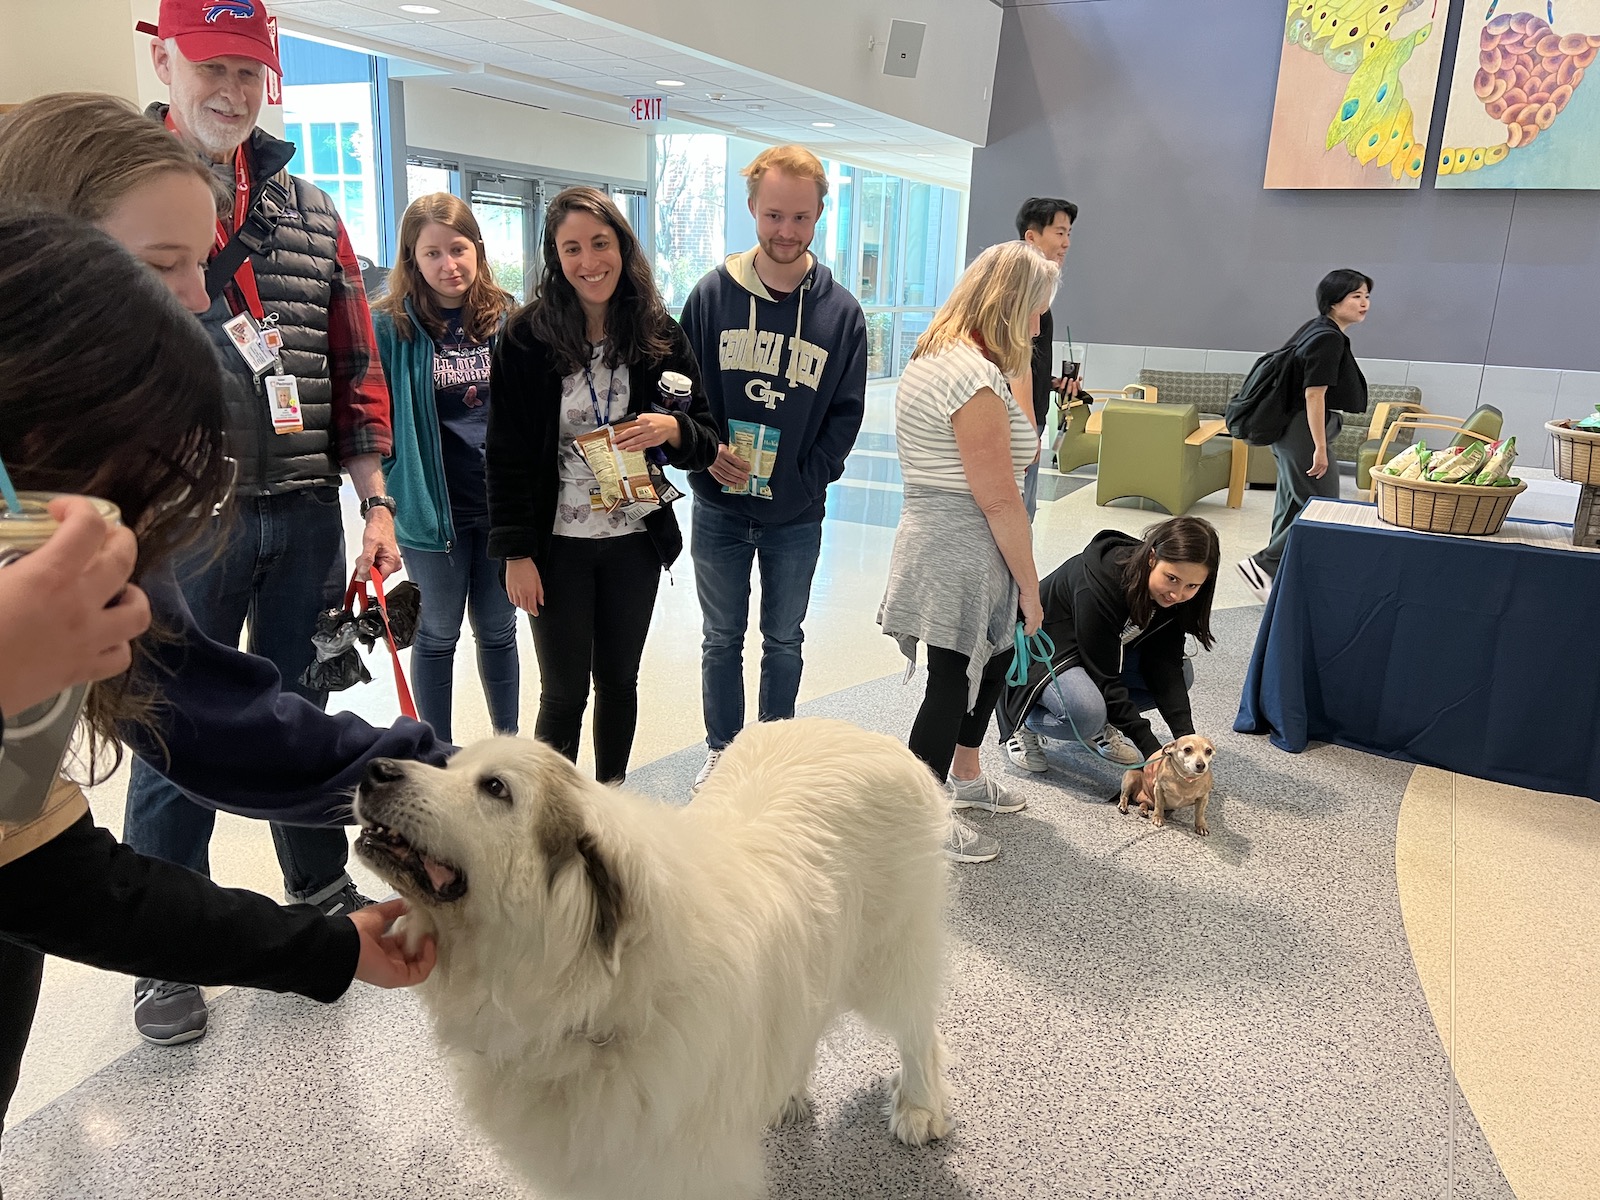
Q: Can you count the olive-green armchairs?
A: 3